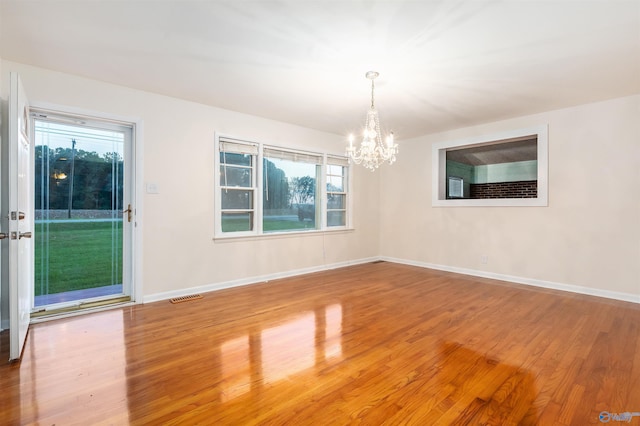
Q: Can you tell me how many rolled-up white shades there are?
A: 3